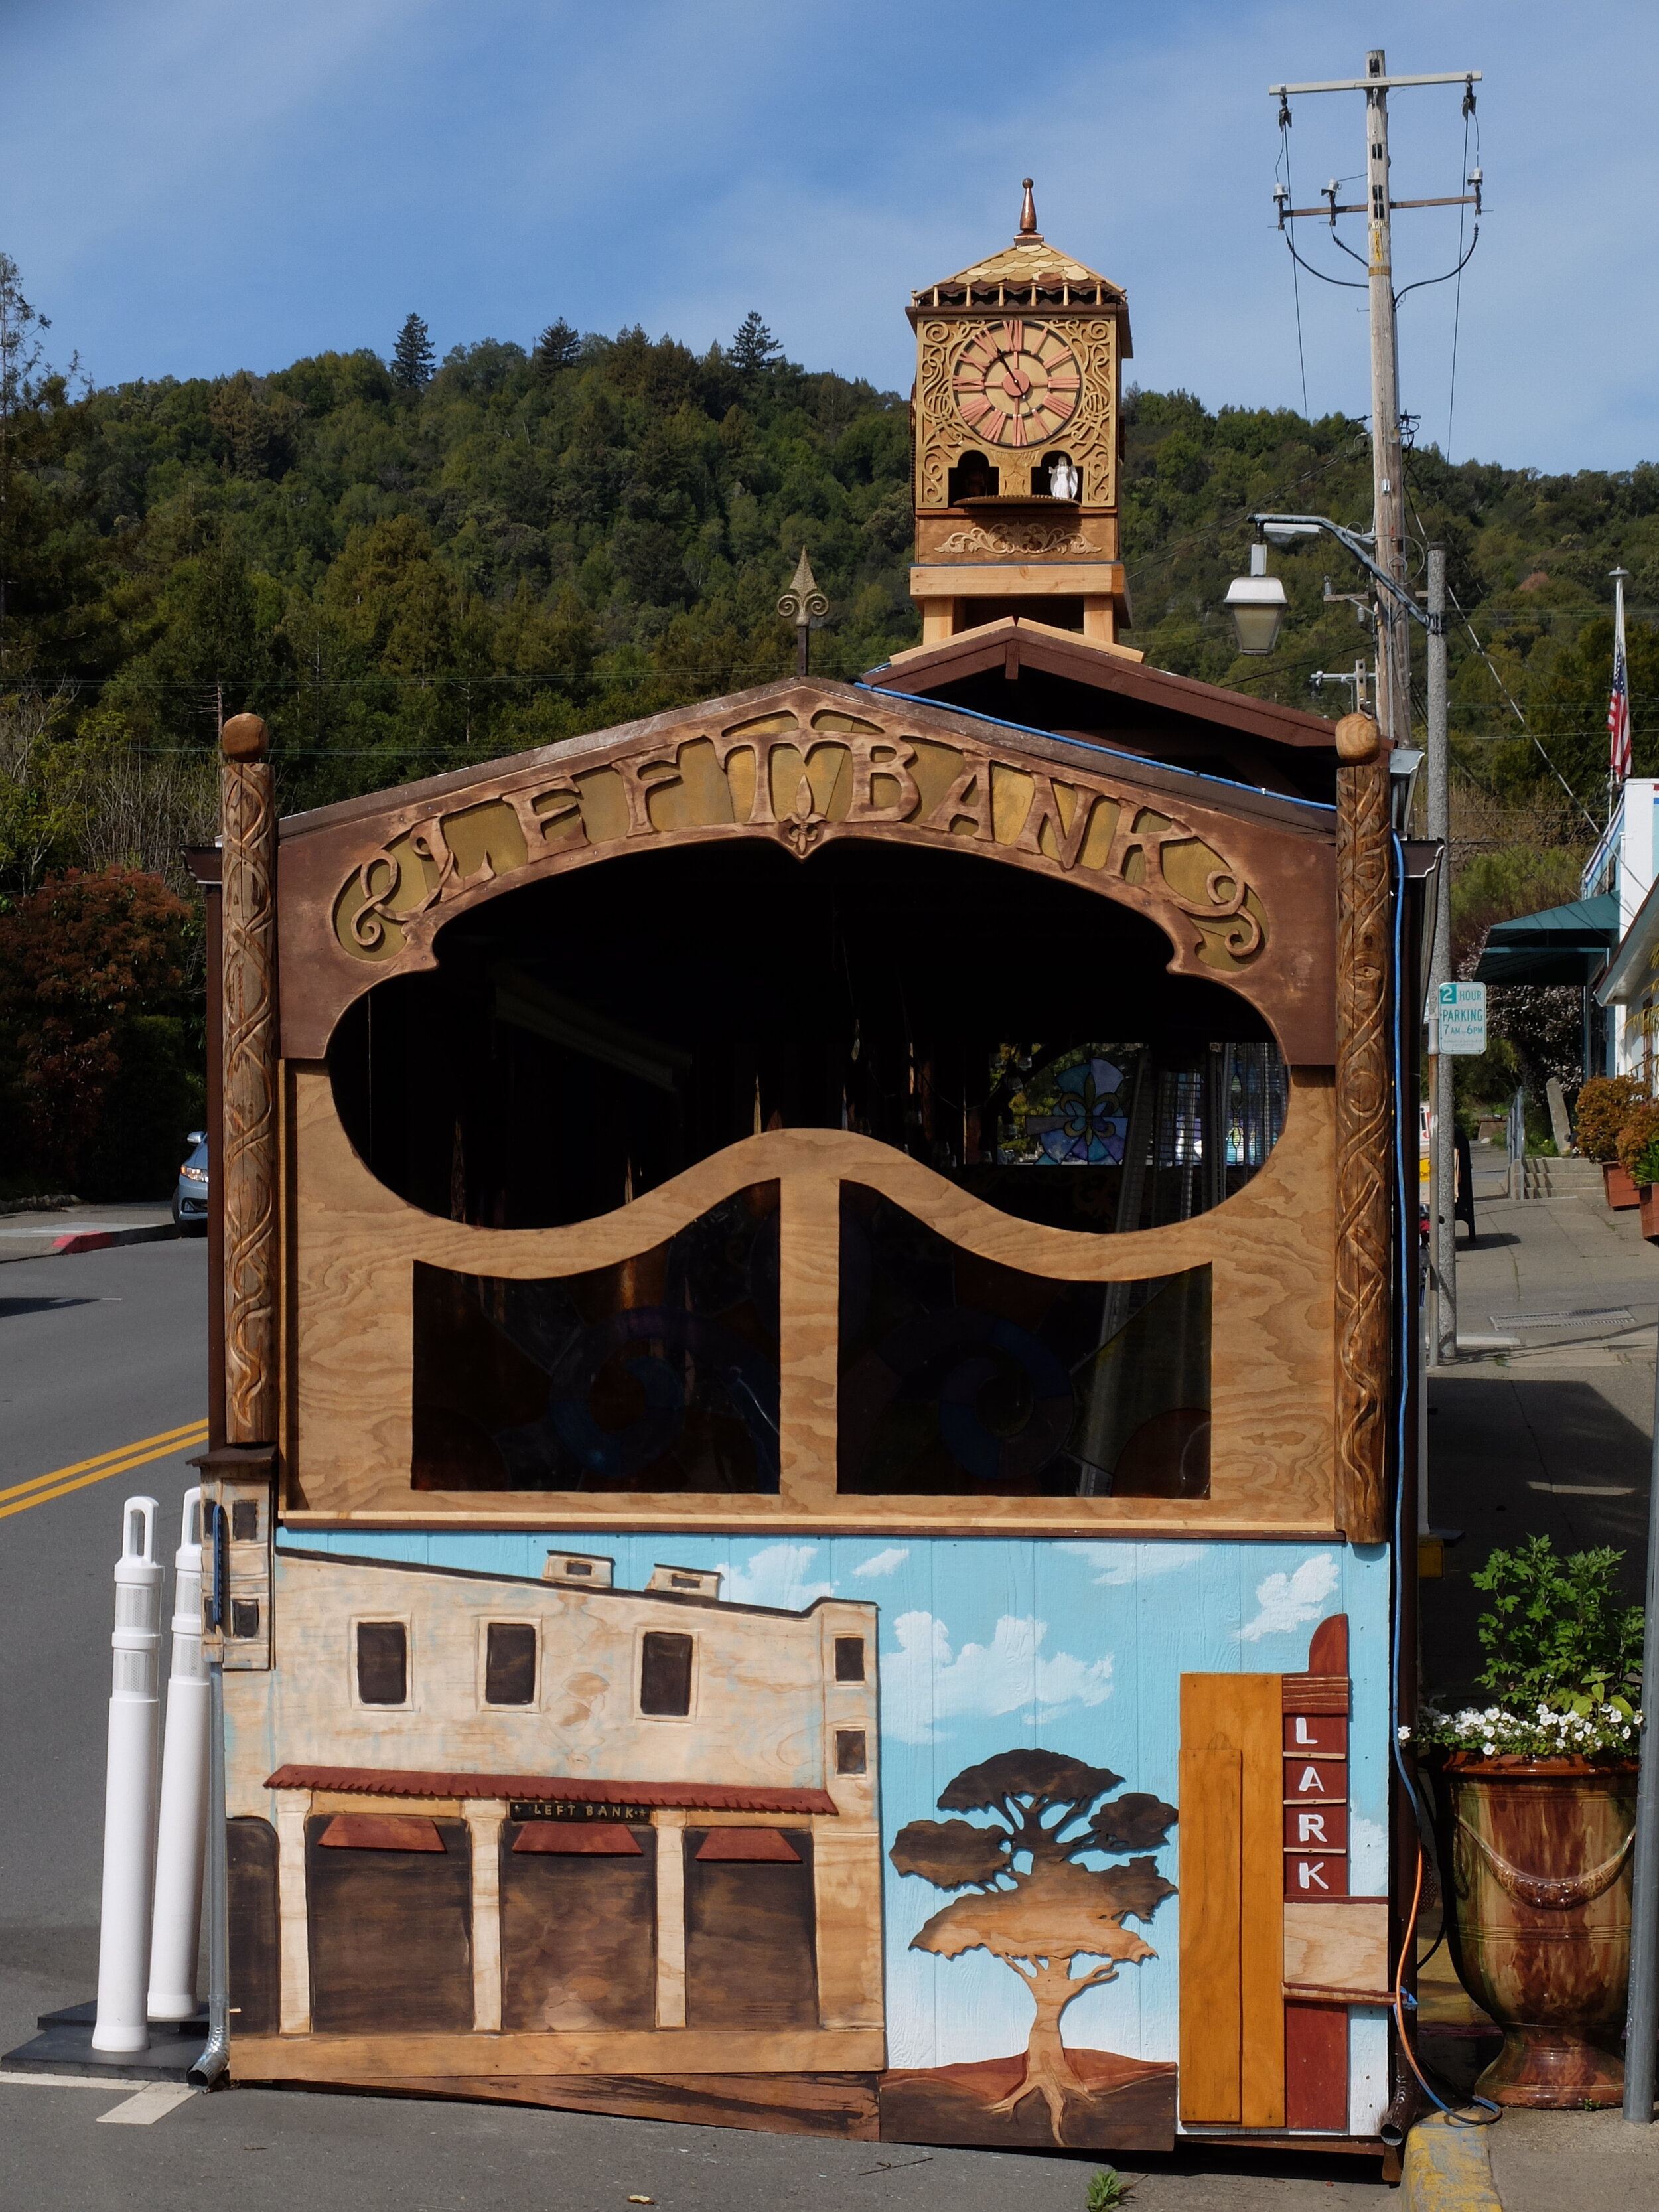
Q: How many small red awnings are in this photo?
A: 3